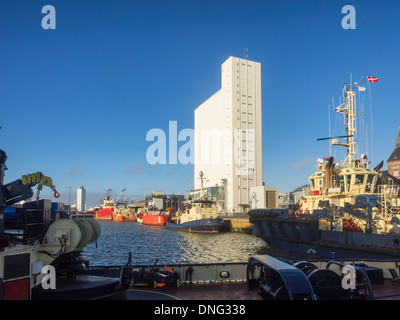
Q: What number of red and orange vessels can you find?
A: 3